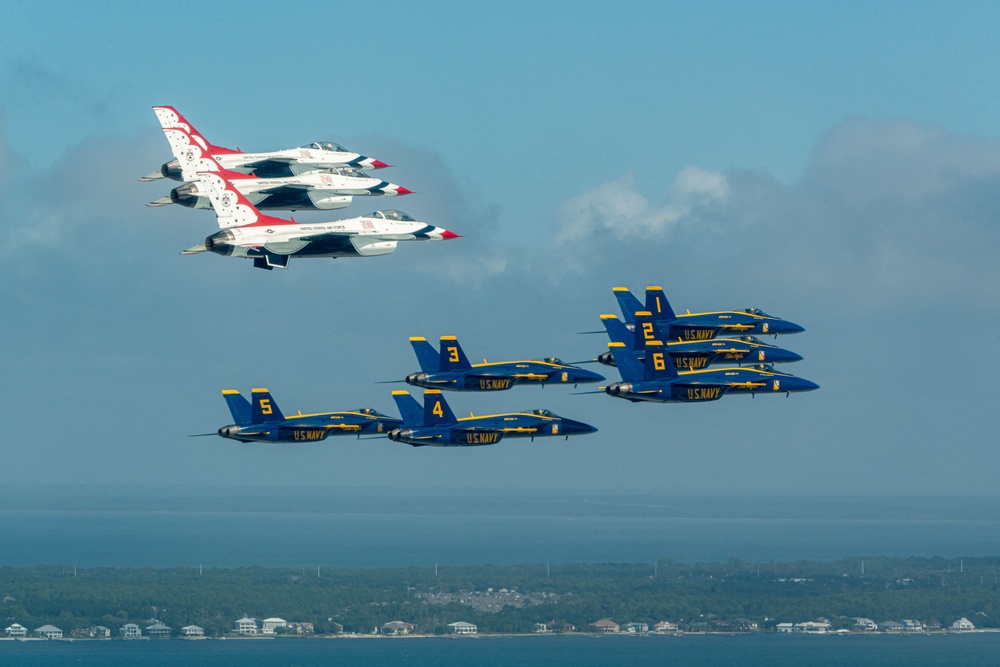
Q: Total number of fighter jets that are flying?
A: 9